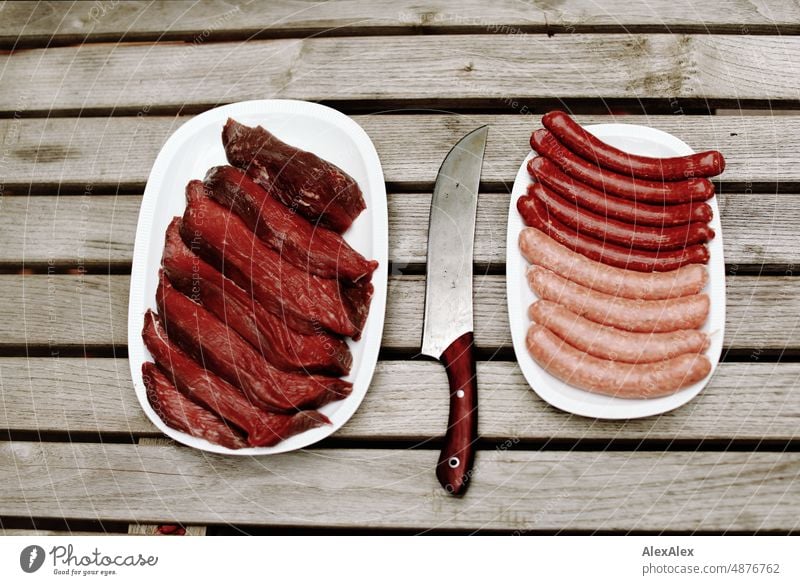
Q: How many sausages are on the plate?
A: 9